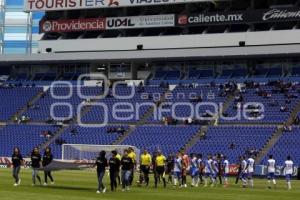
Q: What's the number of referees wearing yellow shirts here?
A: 4